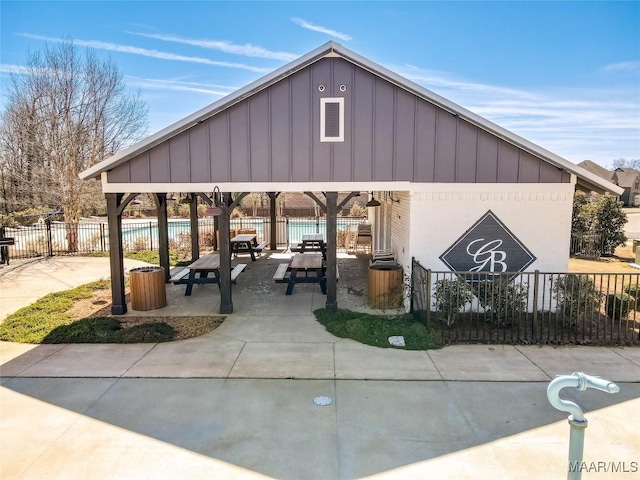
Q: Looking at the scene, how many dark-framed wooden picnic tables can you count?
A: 4